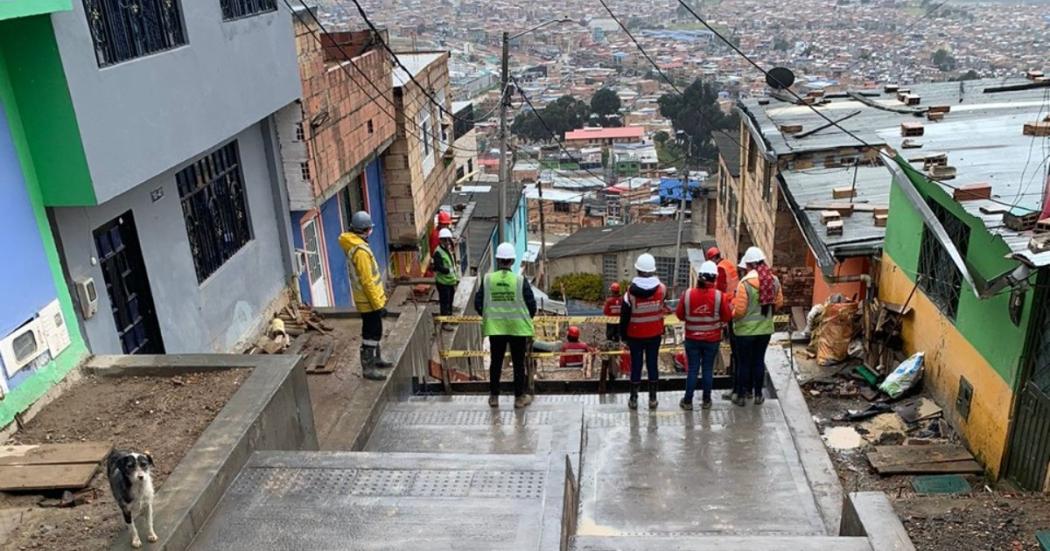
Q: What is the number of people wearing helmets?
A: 11